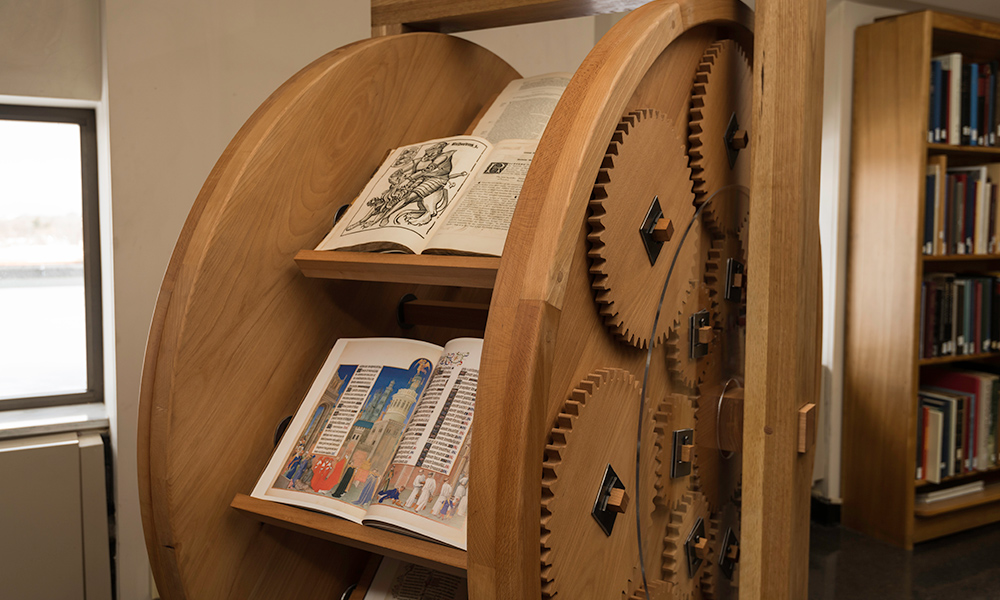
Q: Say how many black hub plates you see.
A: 8